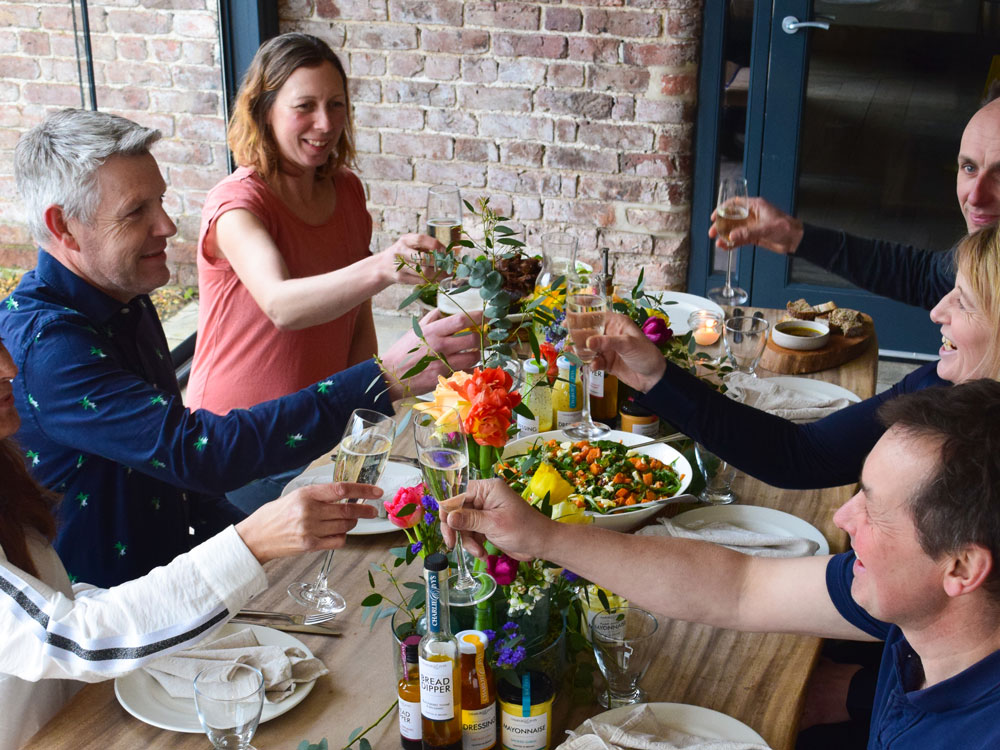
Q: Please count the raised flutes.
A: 5